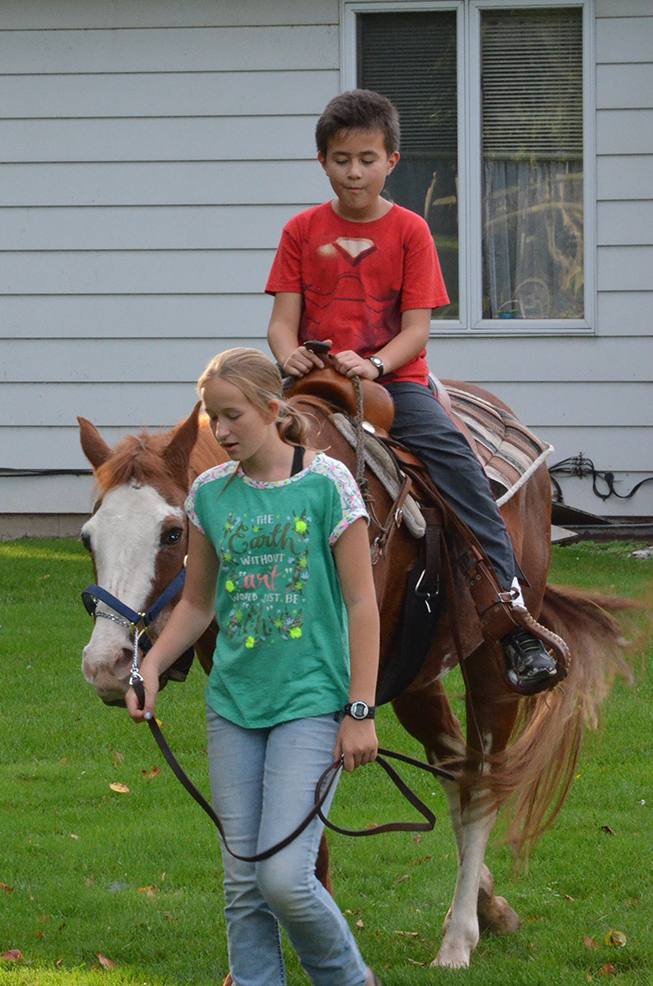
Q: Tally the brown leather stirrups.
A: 1